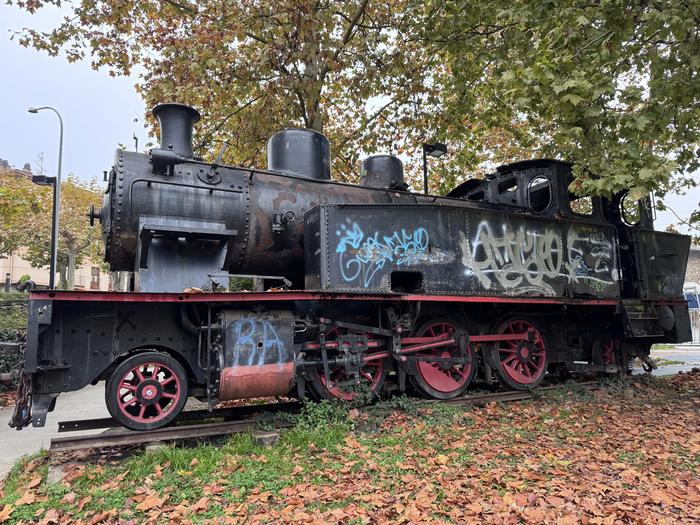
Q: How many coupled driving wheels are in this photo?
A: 3